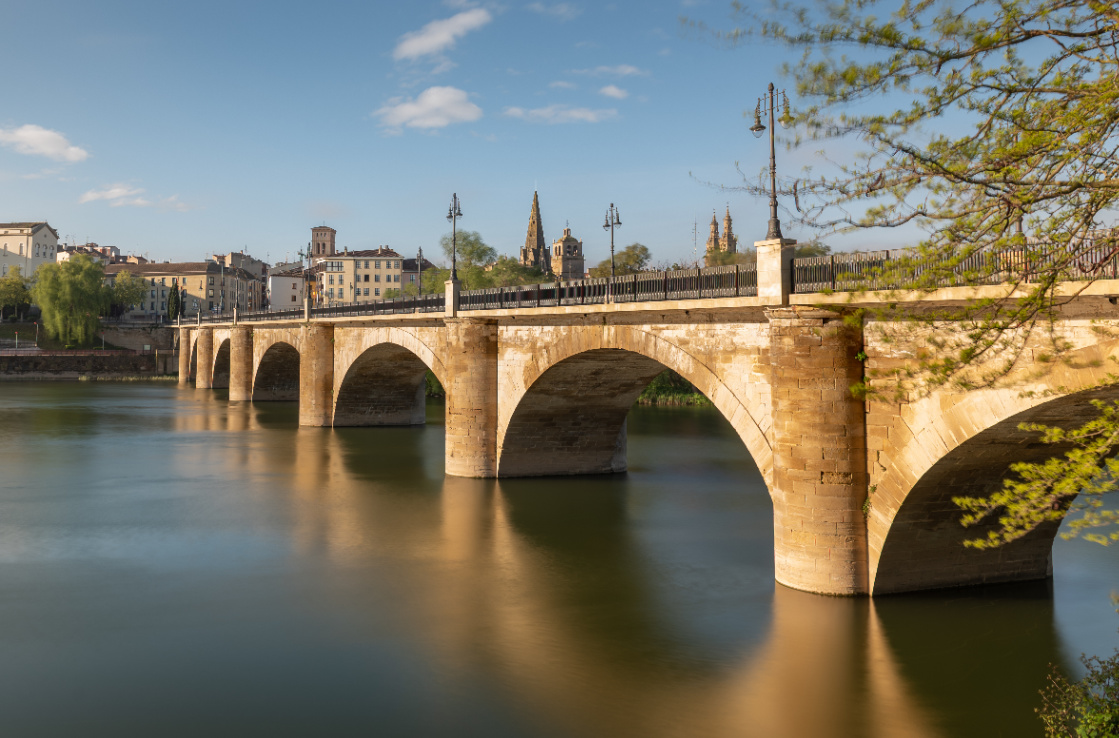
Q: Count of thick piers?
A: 6